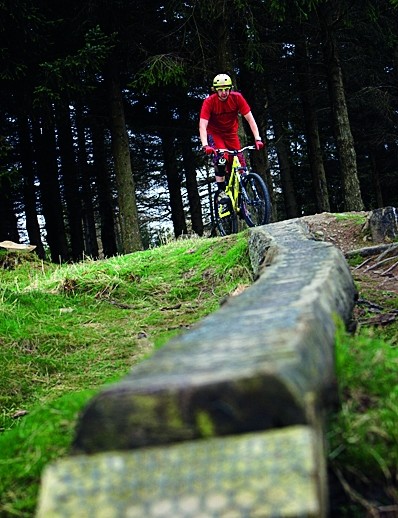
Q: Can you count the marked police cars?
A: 0